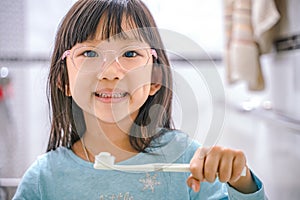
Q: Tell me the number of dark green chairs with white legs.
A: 0